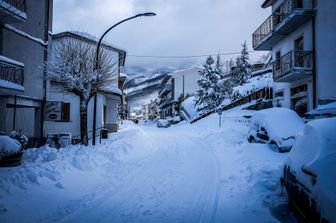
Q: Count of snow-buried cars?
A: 2